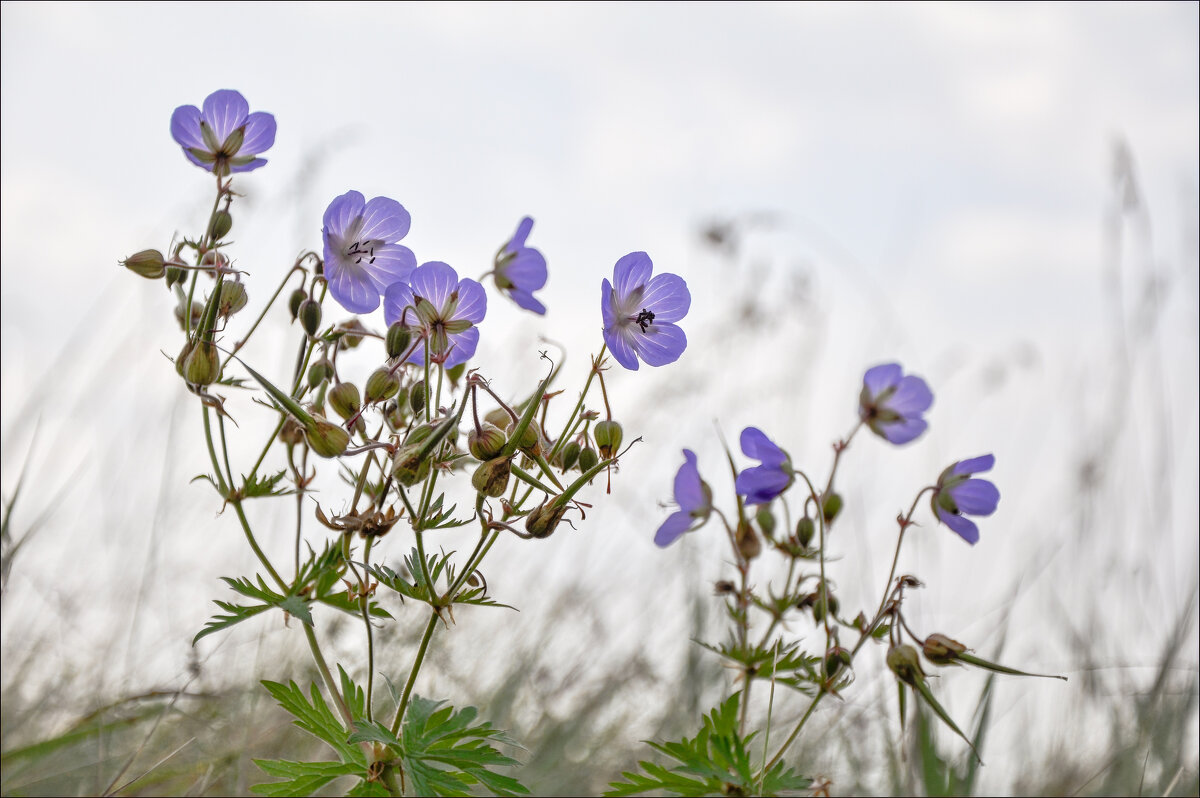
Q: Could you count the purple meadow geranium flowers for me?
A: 9